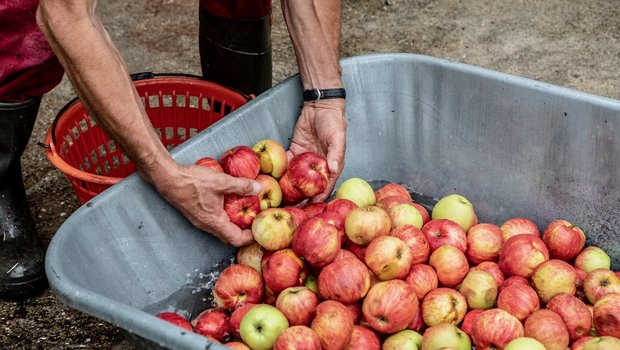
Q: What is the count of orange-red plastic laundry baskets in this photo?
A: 1